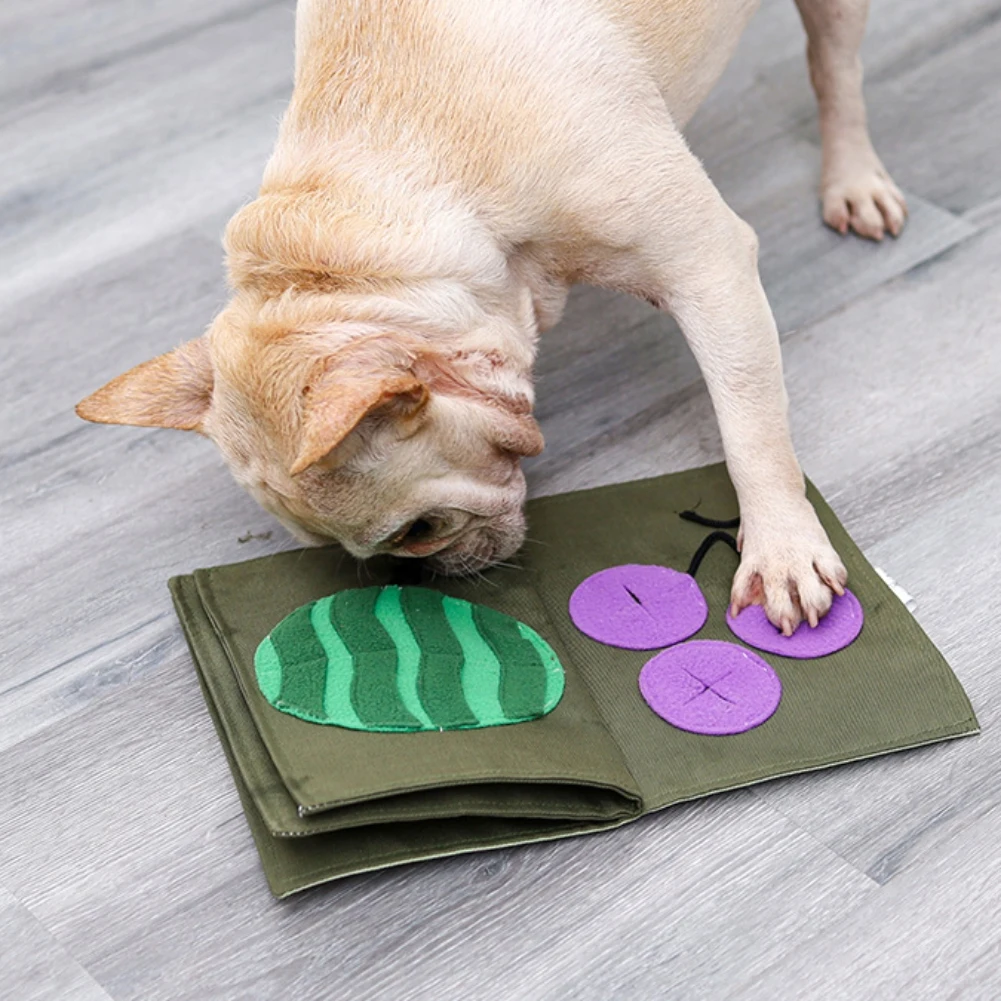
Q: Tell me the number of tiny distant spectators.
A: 0